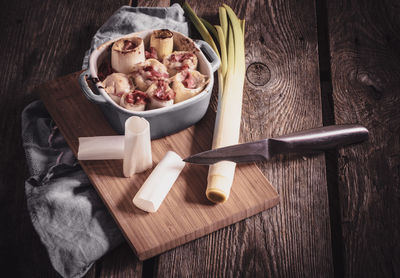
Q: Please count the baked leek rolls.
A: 8